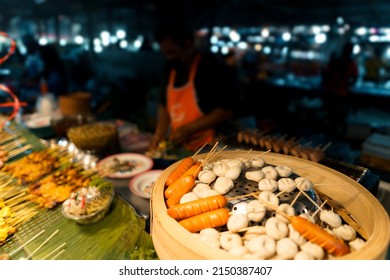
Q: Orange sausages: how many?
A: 6